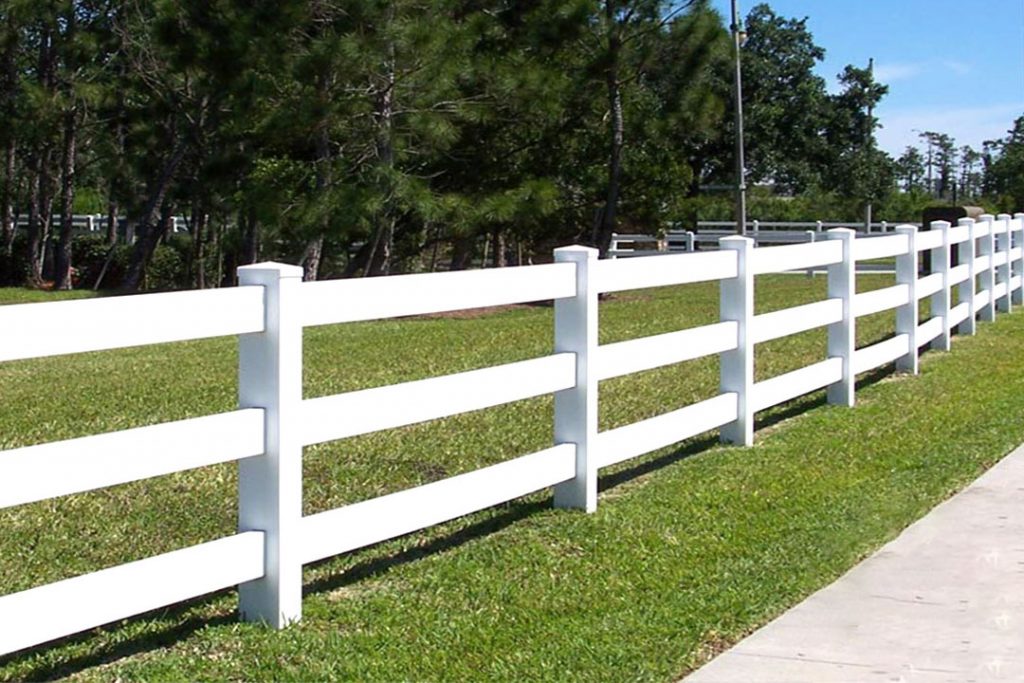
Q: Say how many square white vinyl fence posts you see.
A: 10